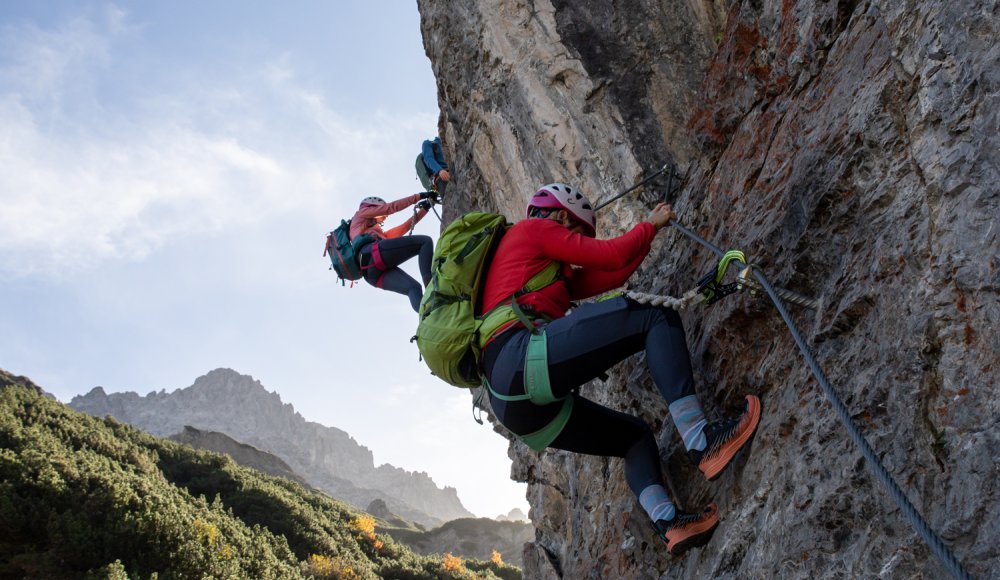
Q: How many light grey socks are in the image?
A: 2